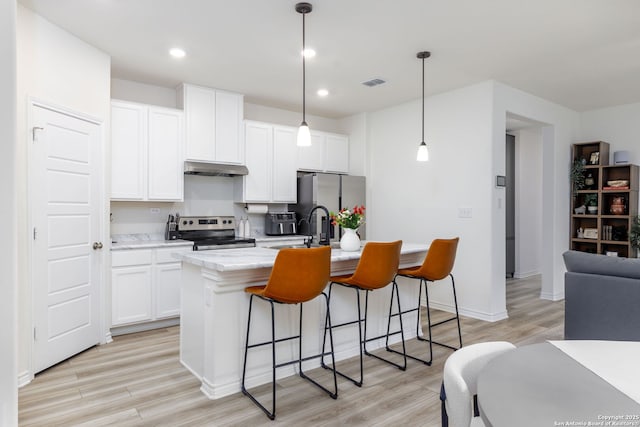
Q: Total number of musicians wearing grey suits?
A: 0